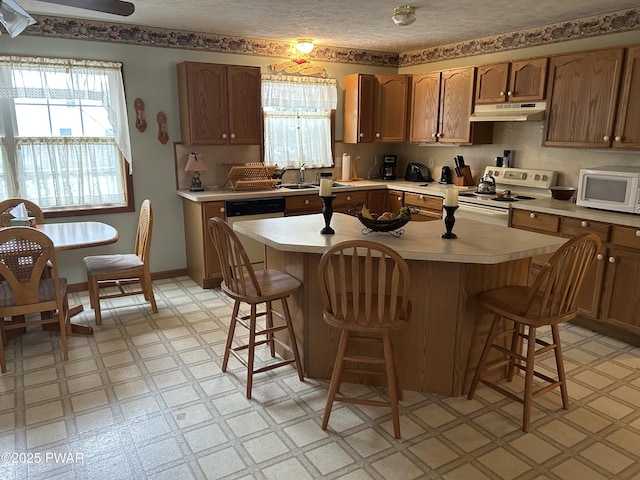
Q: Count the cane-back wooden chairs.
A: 3